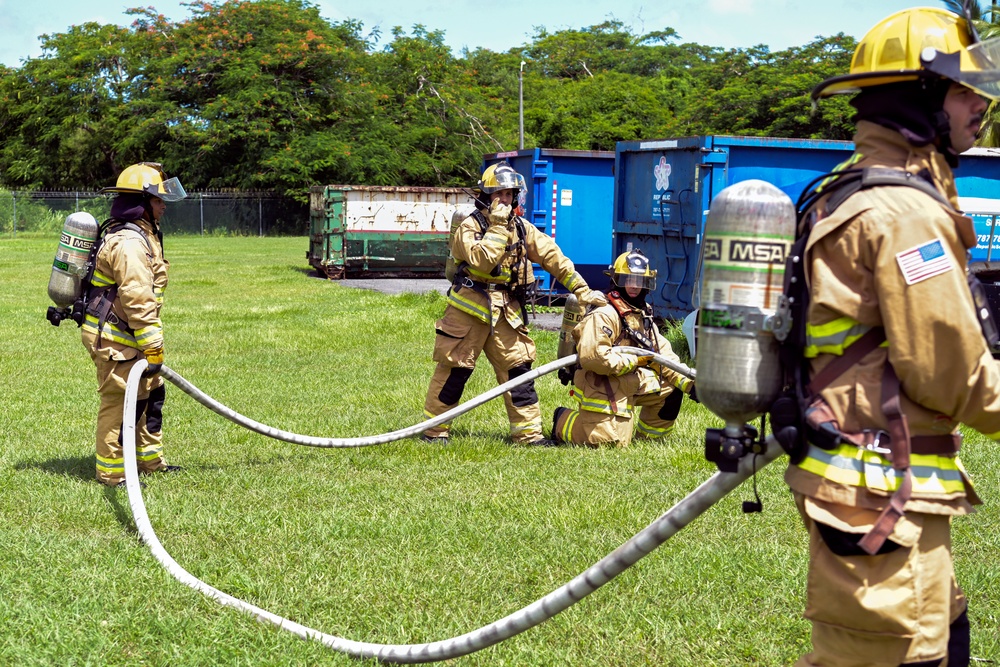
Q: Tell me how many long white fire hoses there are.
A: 1